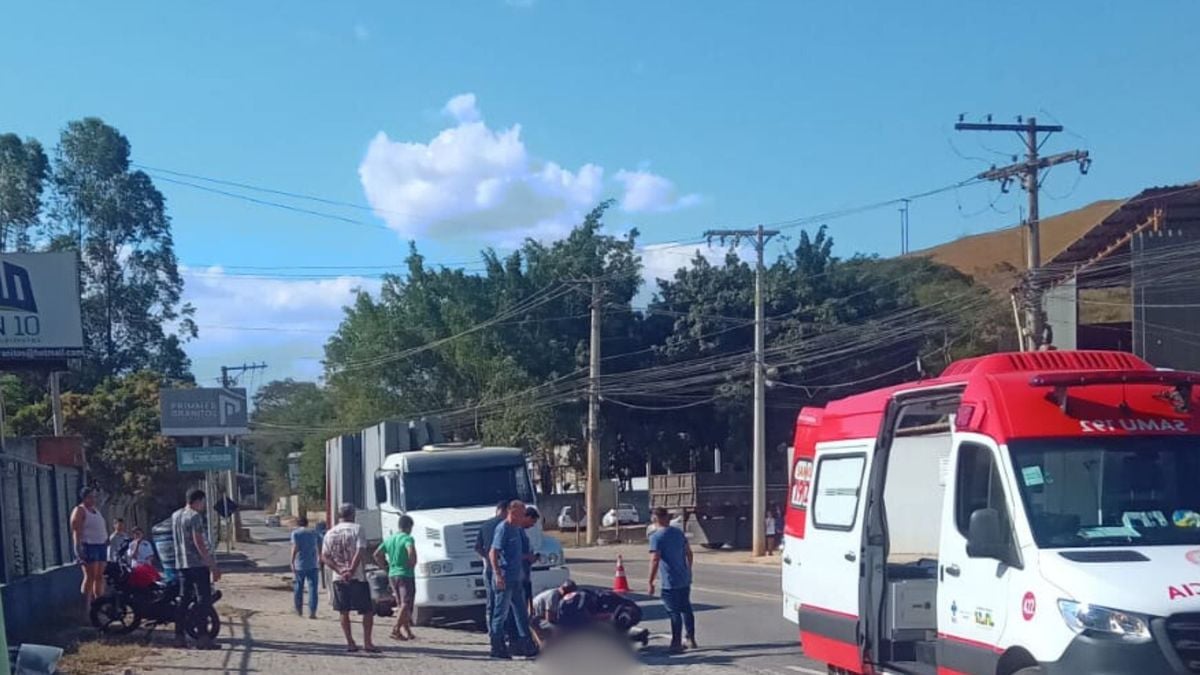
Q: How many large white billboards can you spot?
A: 1